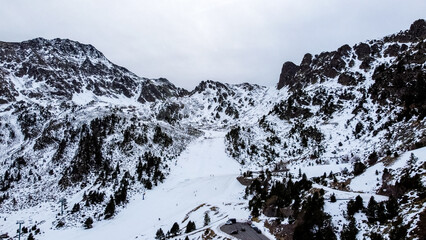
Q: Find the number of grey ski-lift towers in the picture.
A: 2